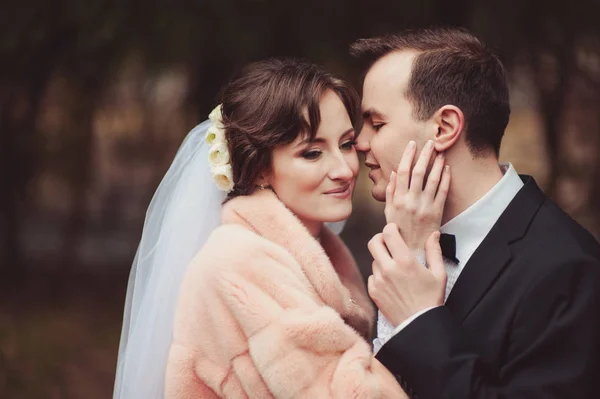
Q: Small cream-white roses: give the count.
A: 4